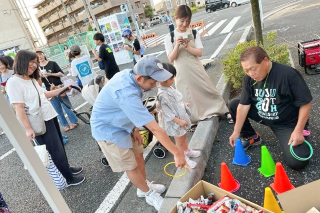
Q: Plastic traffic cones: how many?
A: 5